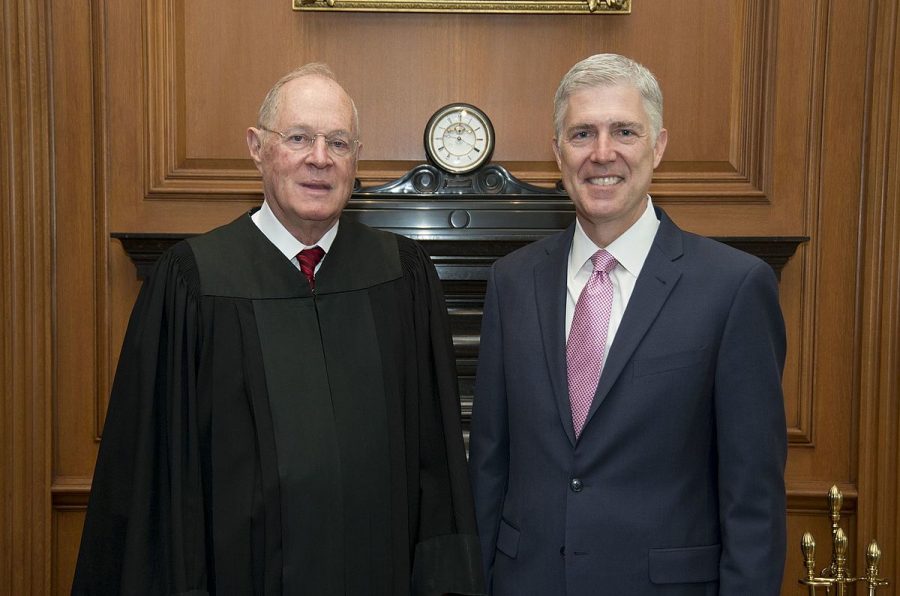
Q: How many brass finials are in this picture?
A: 4